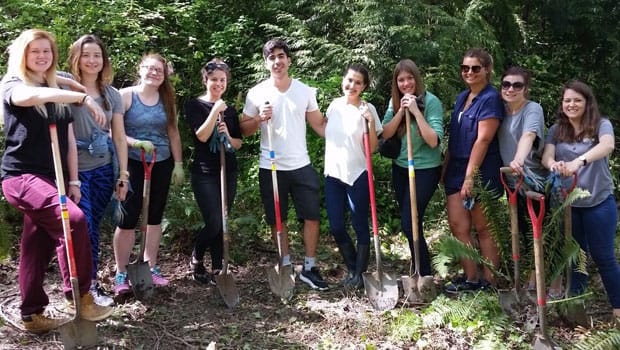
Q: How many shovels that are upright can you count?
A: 9